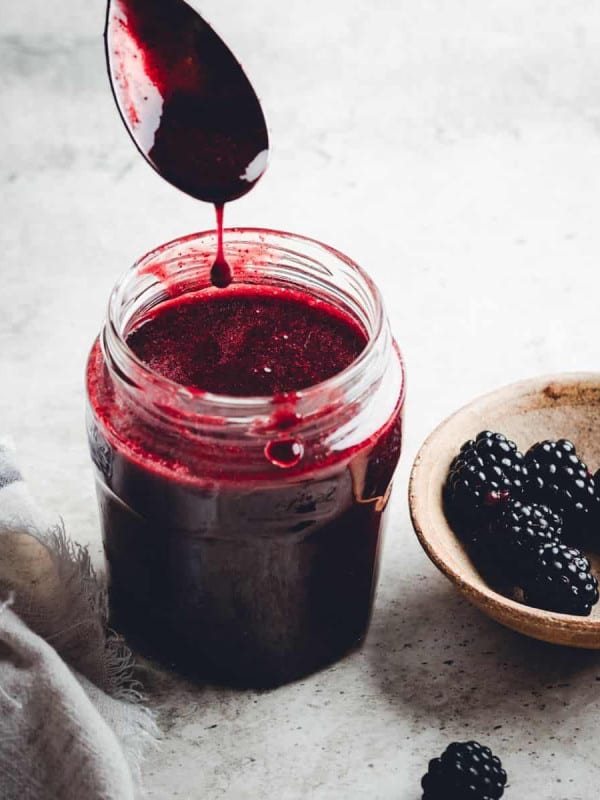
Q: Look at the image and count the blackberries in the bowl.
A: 5